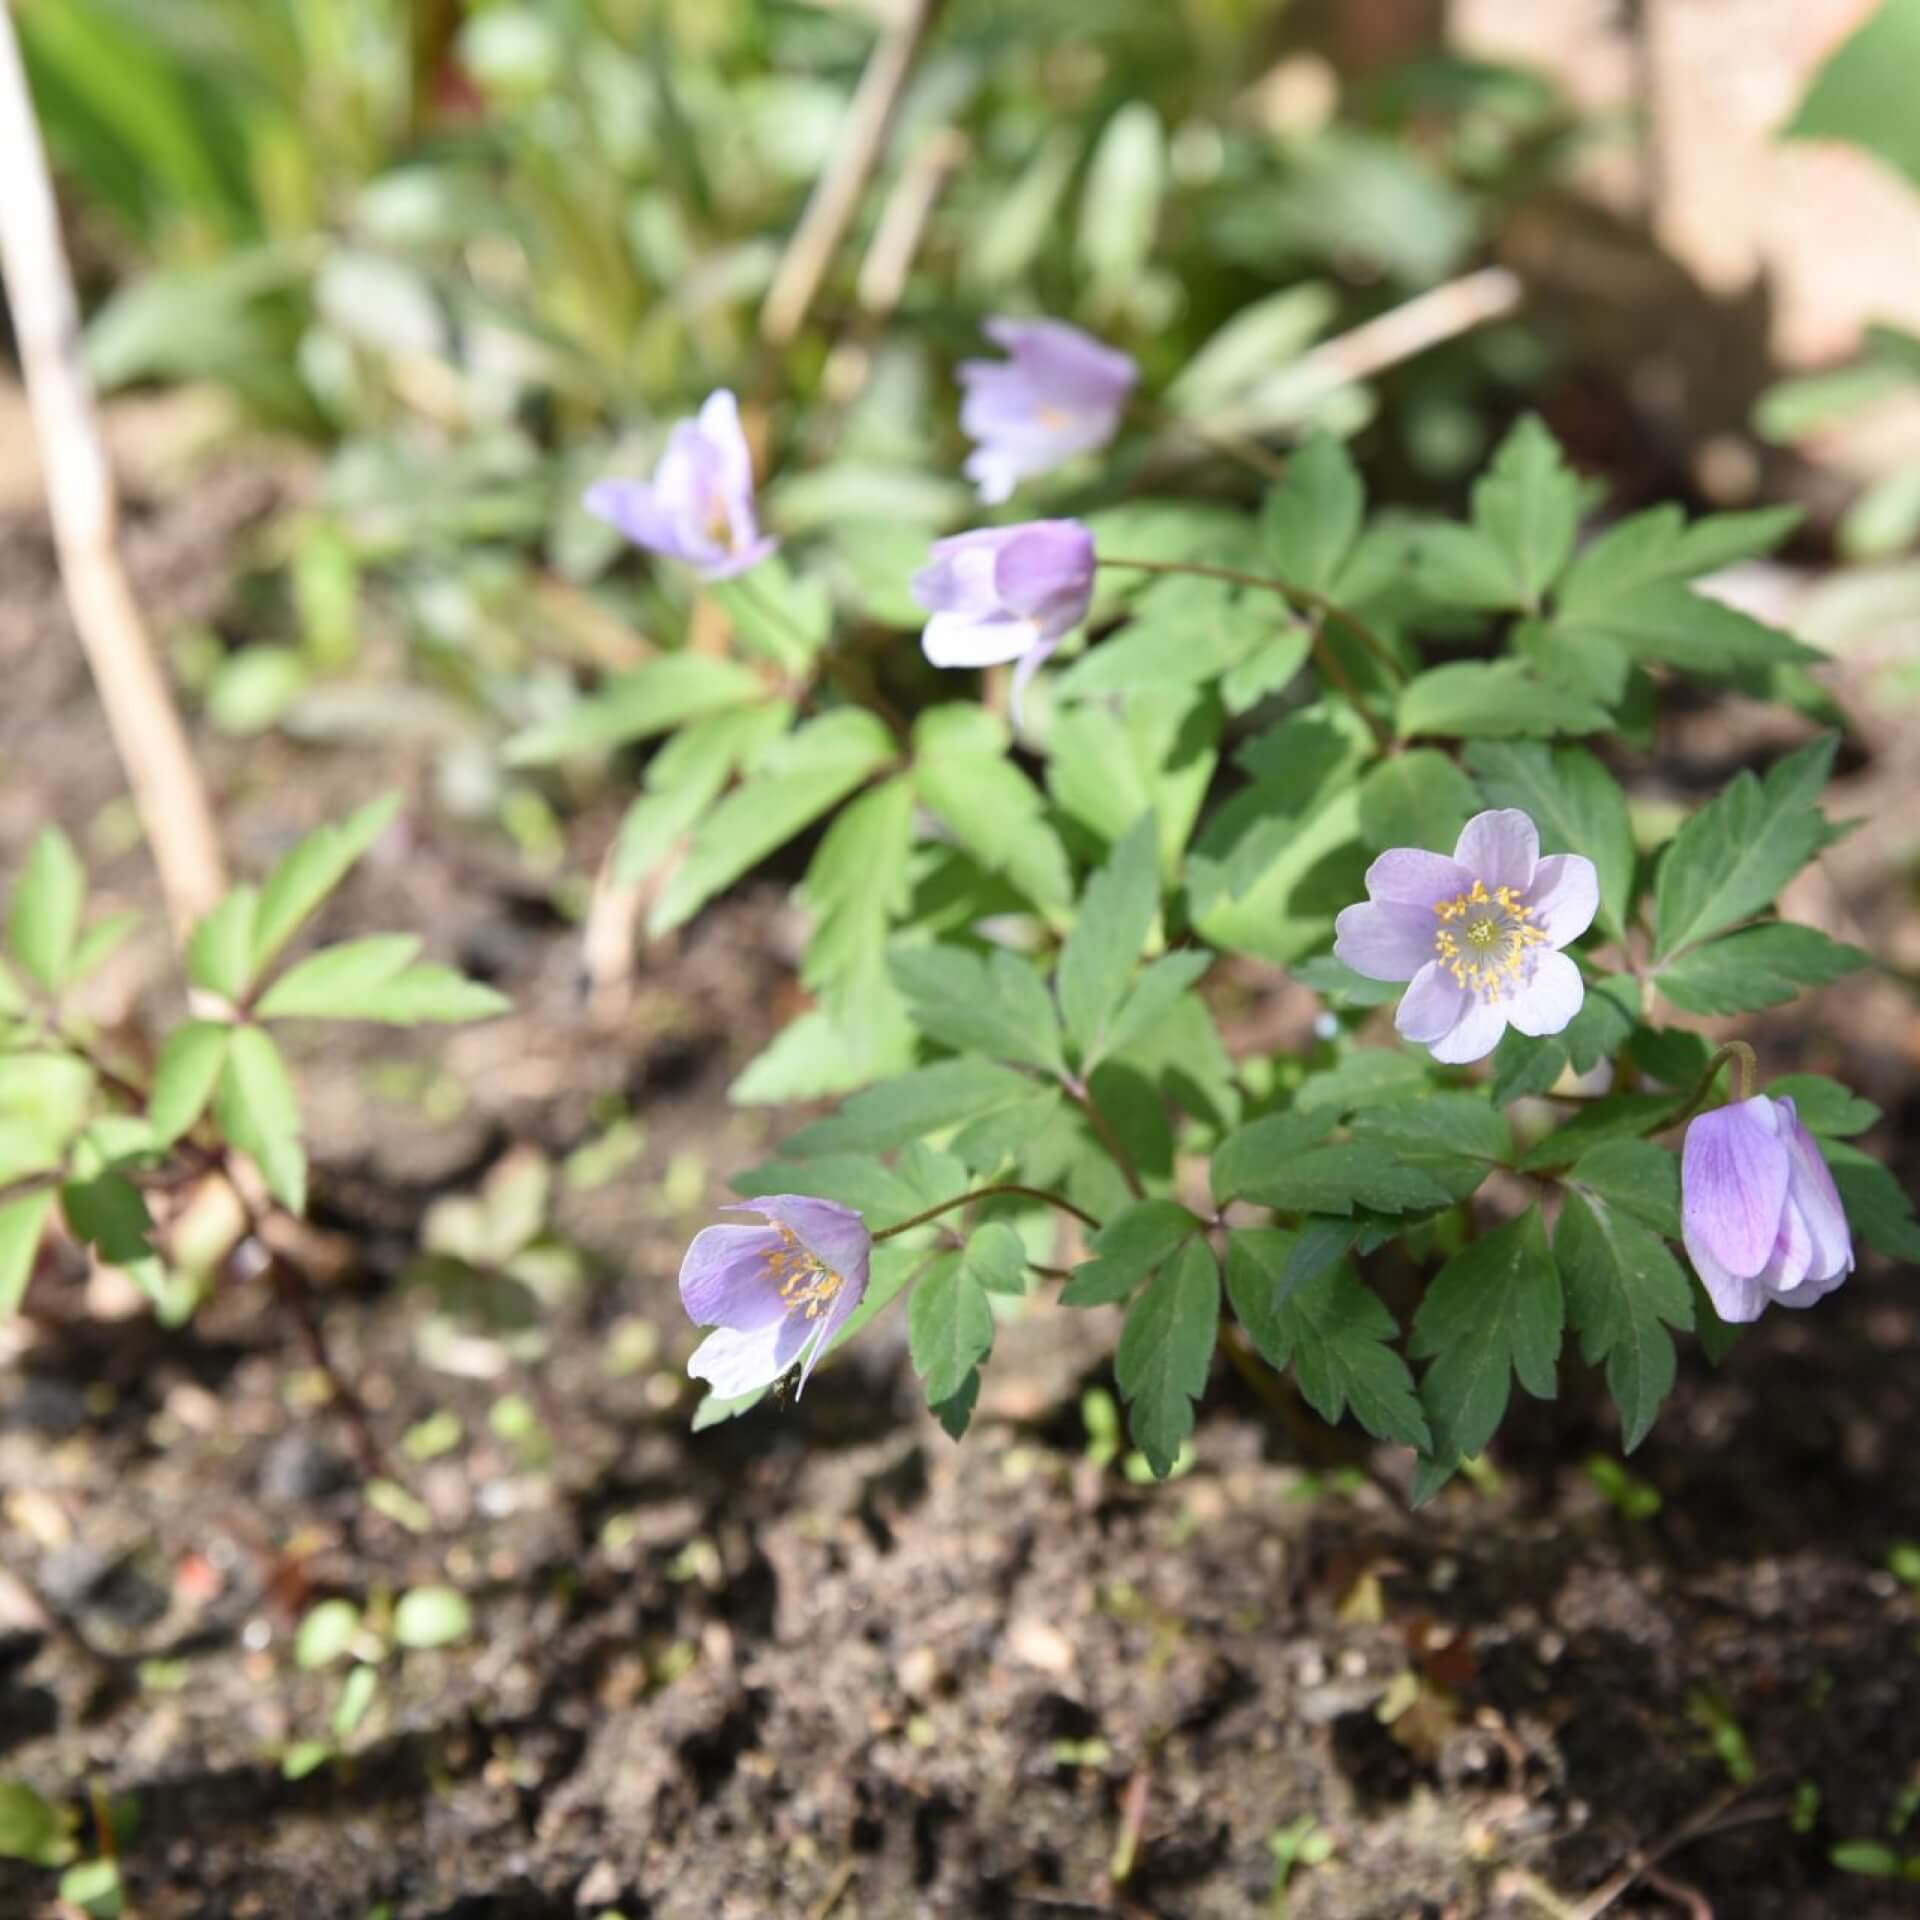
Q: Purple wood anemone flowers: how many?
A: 6